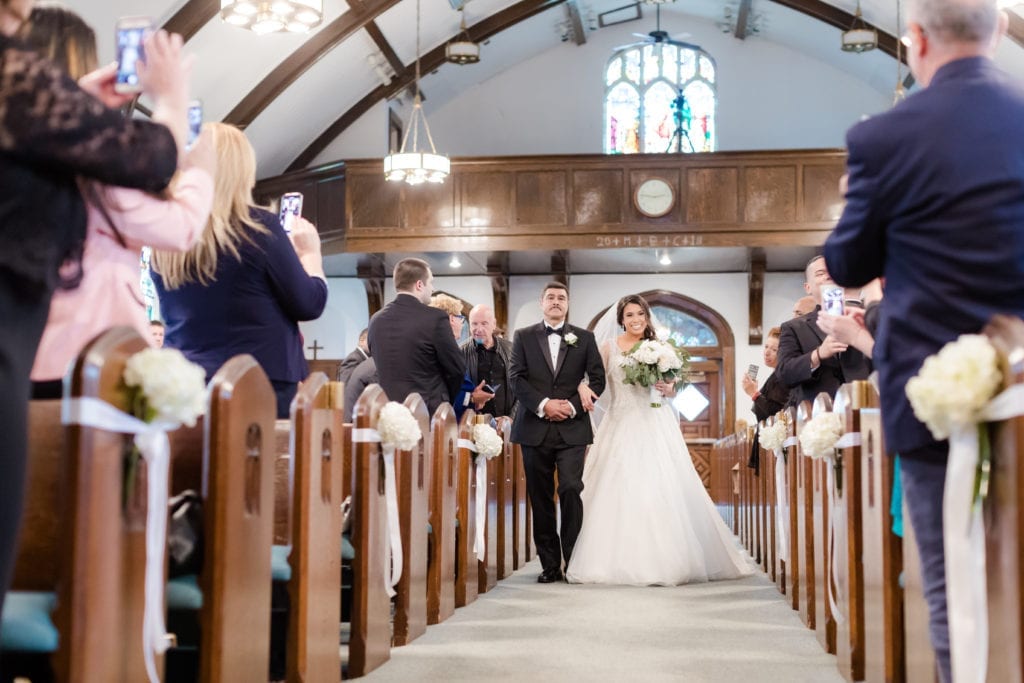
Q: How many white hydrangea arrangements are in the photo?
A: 6